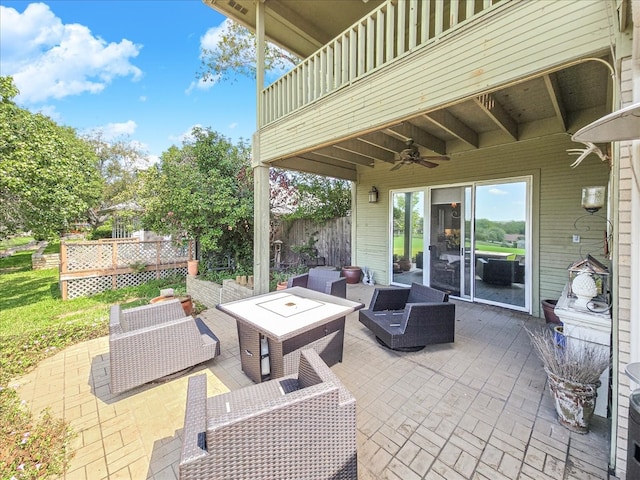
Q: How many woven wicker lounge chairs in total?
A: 4